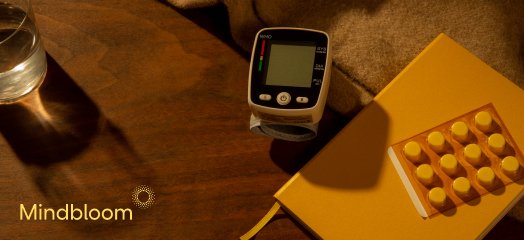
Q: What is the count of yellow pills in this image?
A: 12